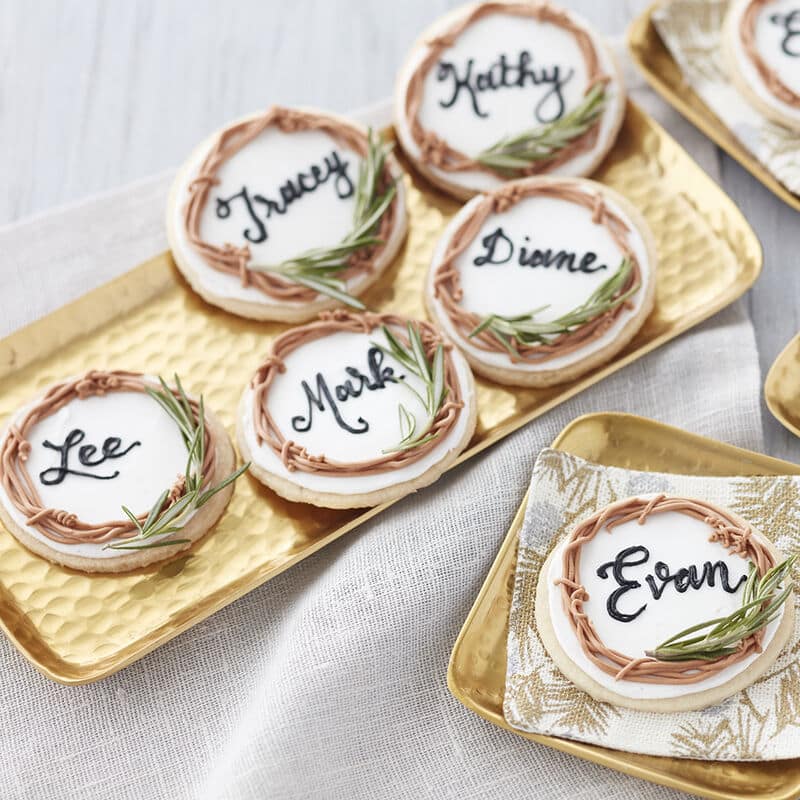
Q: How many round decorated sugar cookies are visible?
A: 7